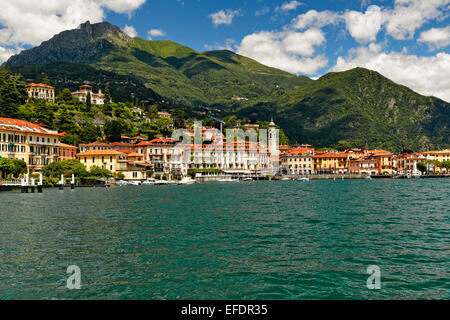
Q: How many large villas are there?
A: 2